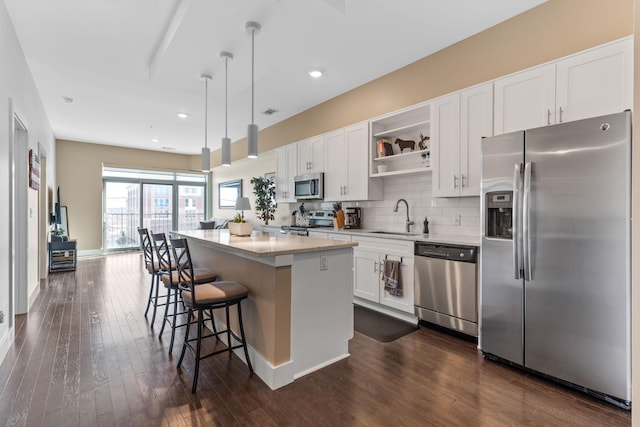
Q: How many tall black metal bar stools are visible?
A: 3